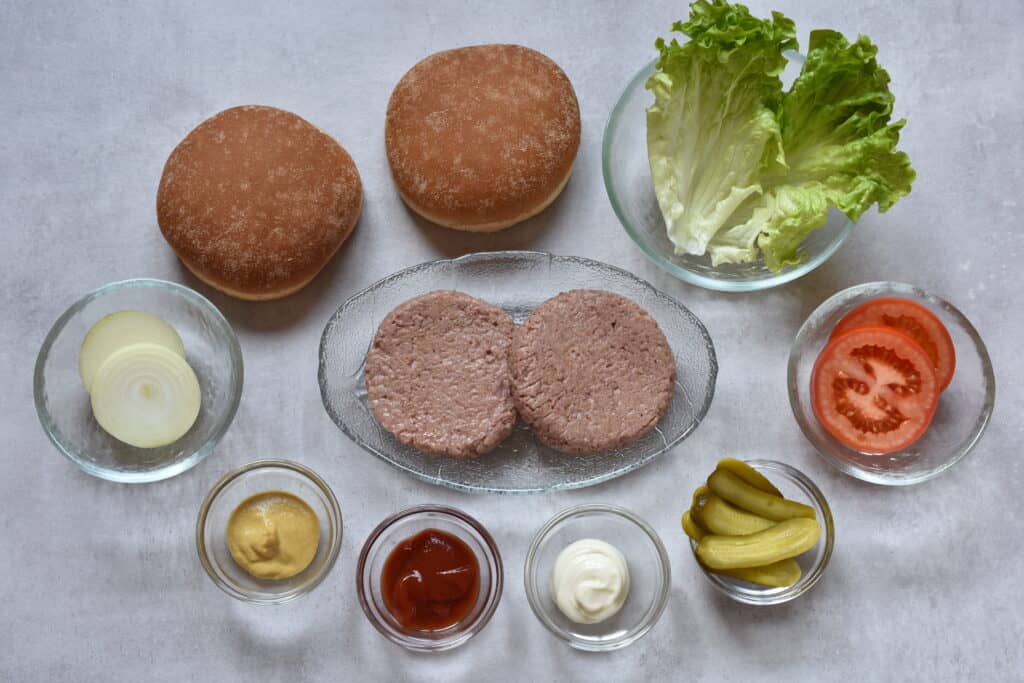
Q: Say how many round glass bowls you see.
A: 7